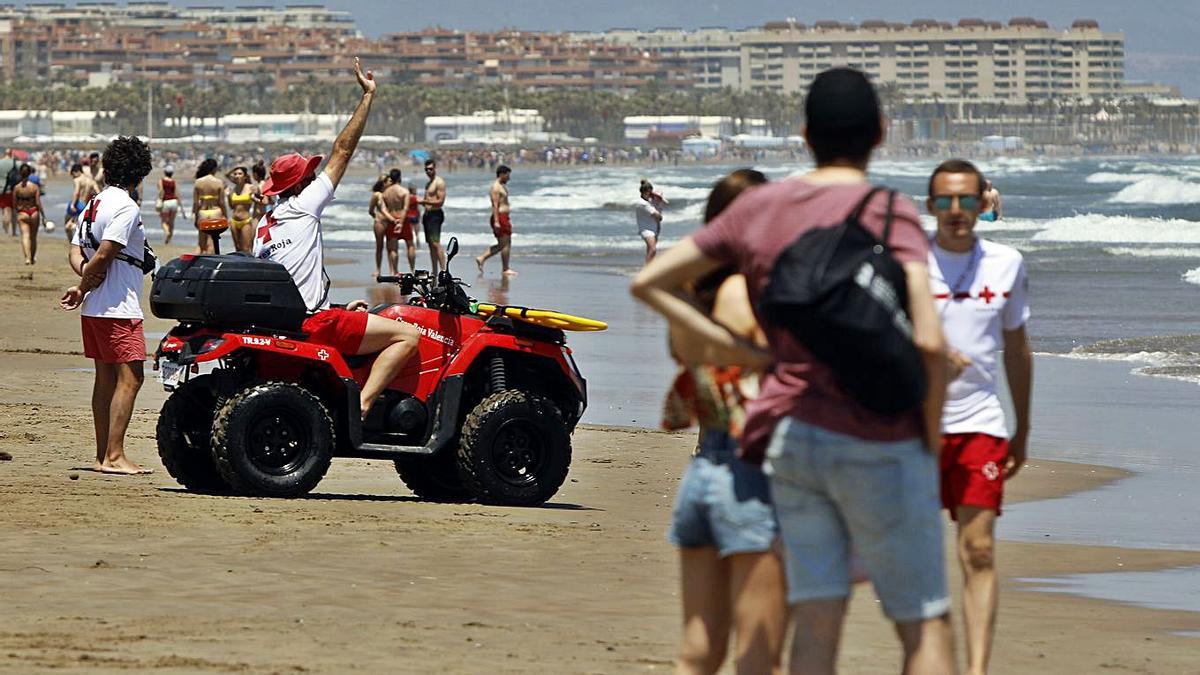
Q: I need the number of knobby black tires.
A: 4